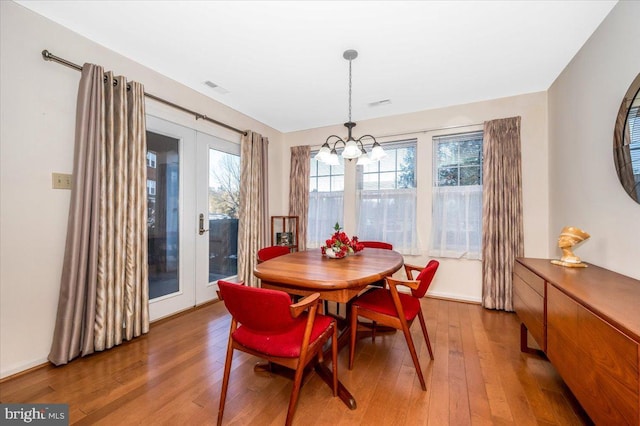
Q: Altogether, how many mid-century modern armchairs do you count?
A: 4